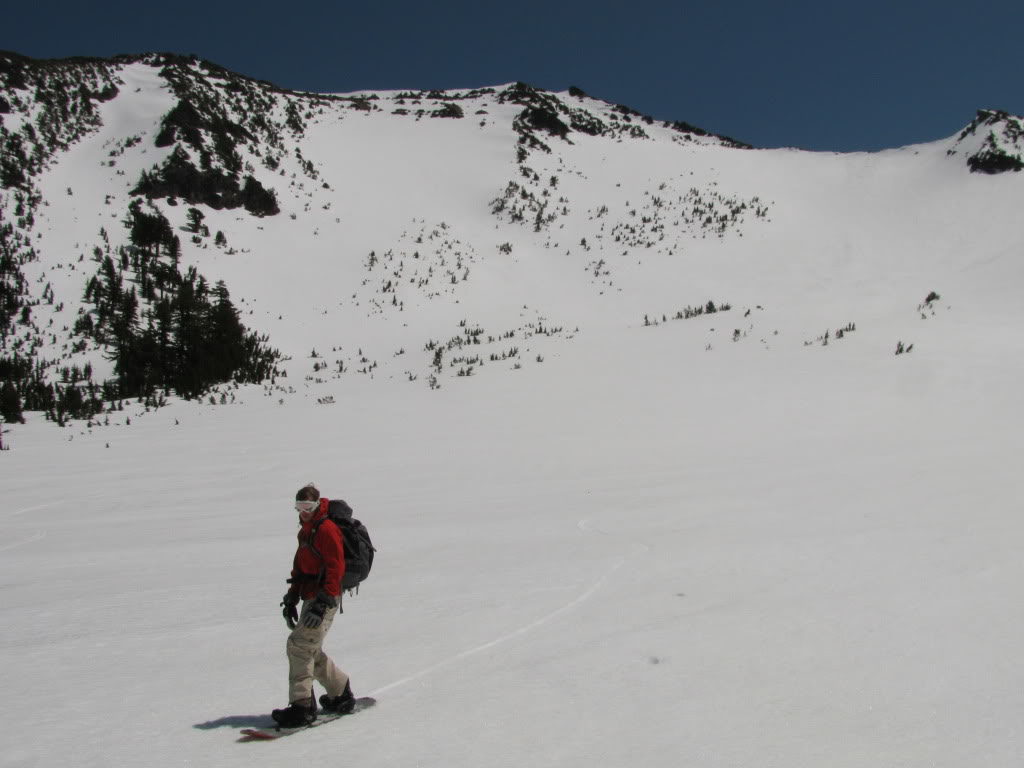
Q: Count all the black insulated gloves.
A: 2